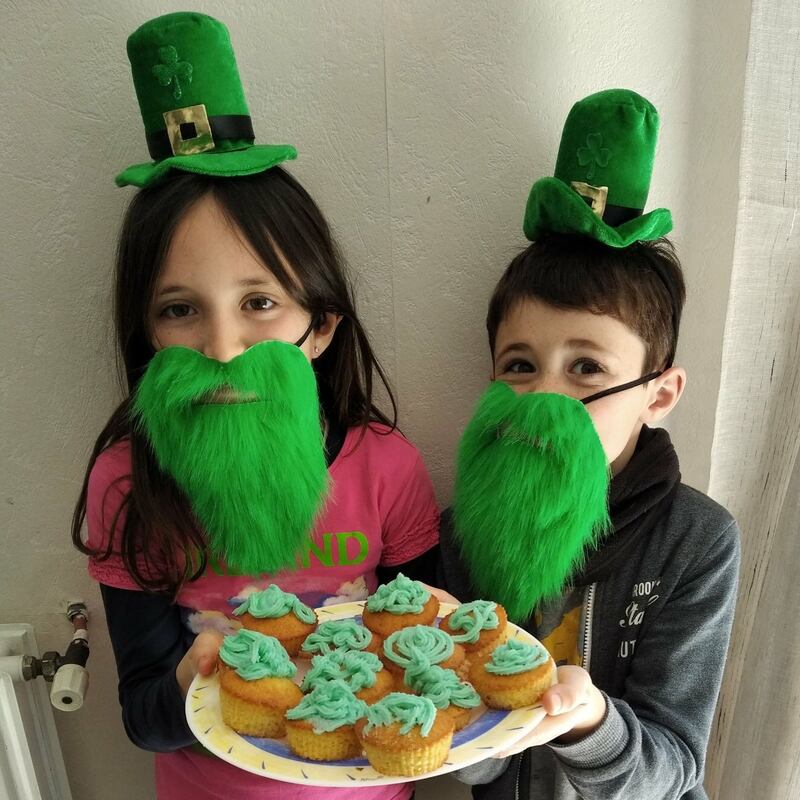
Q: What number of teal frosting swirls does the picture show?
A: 11